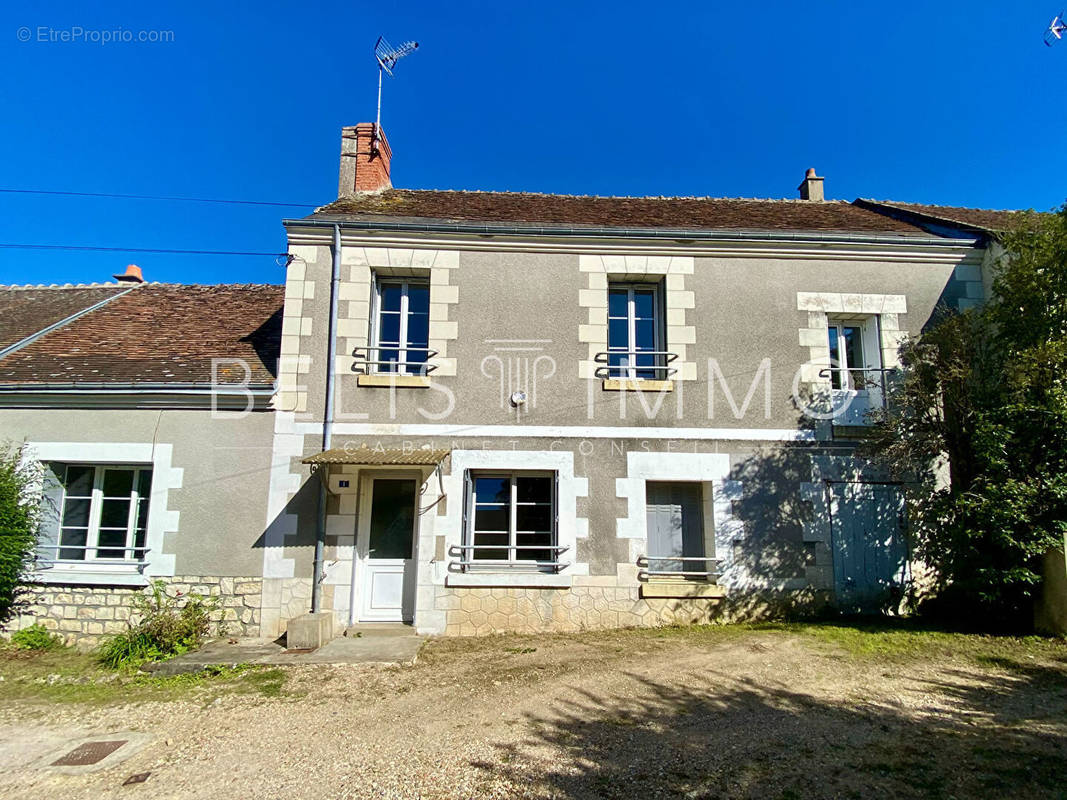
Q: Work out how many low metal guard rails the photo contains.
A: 6